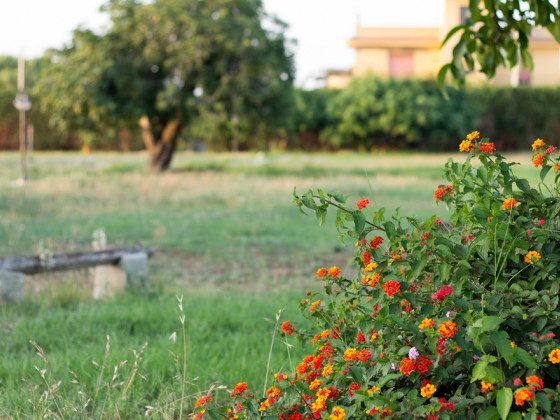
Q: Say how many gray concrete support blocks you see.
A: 2